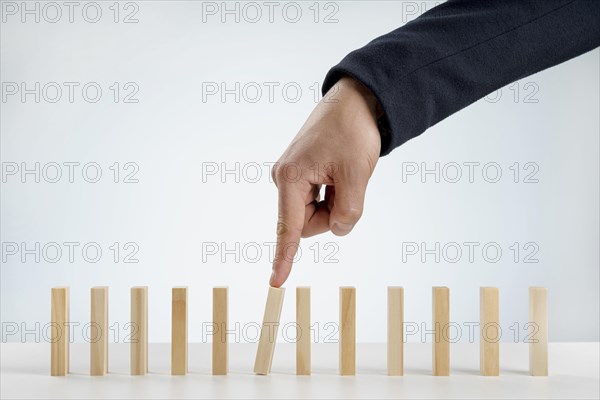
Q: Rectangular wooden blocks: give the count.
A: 12